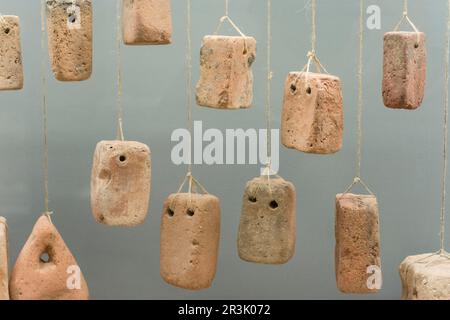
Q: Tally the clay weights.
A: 13